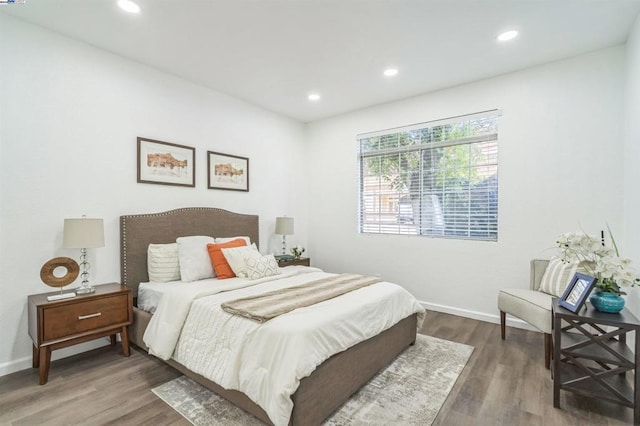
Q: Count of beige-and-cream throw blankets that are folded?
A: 1